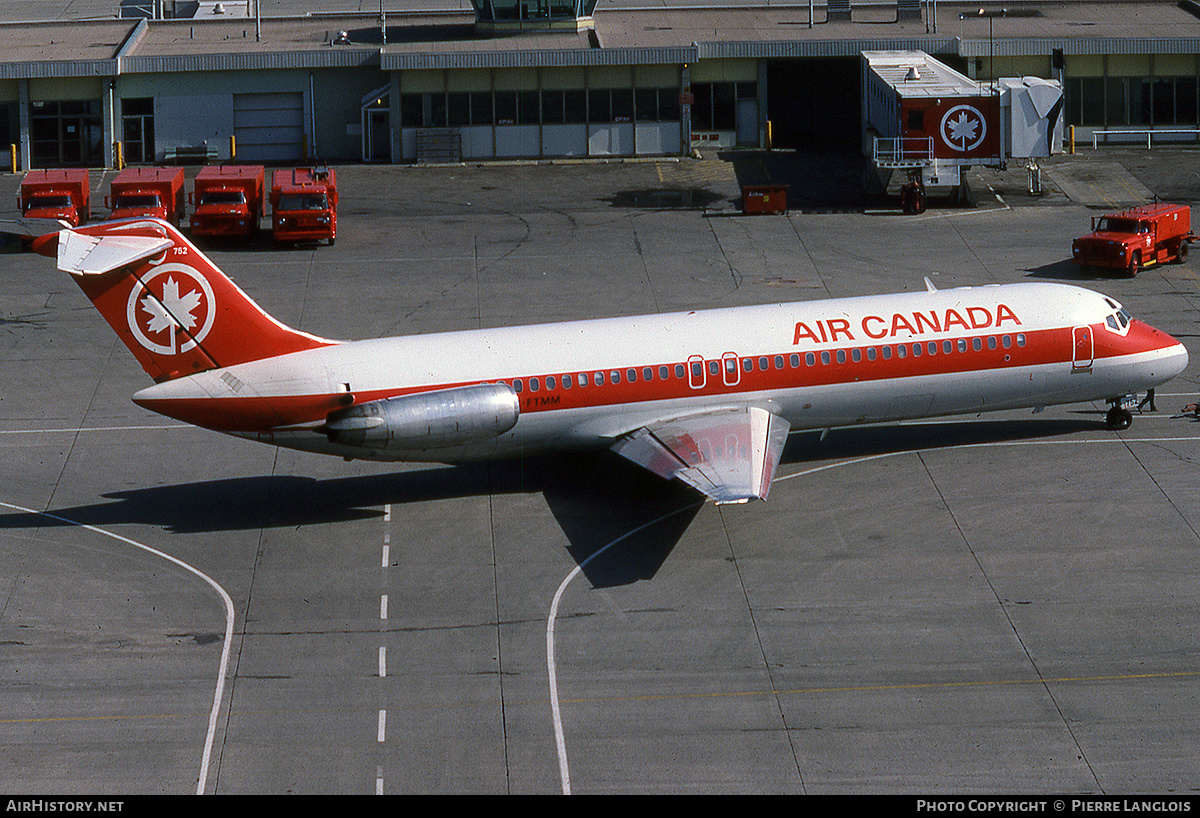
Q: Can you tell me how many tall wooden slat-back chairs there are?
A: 0